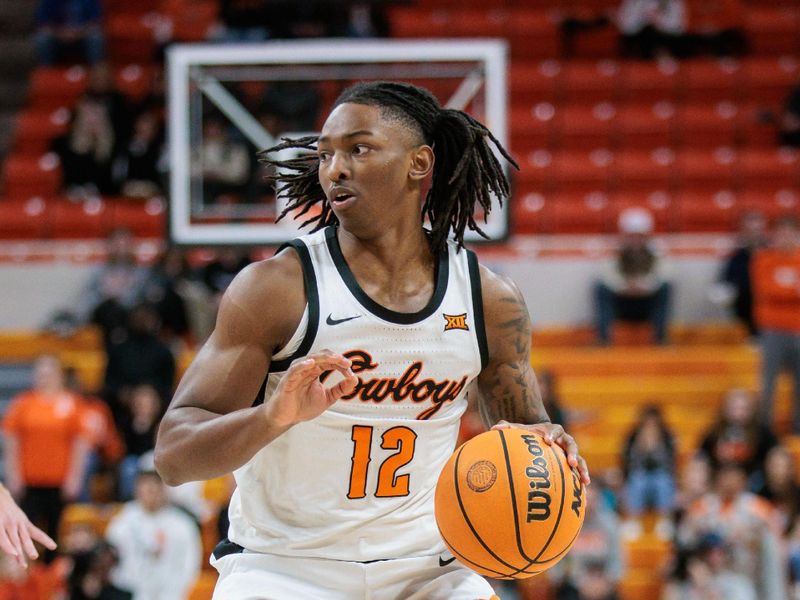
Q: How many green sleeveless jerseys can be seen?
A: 0